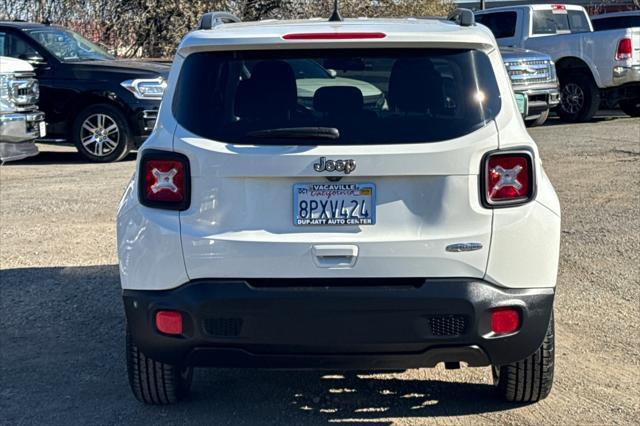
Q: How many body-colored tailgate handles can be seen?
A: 1